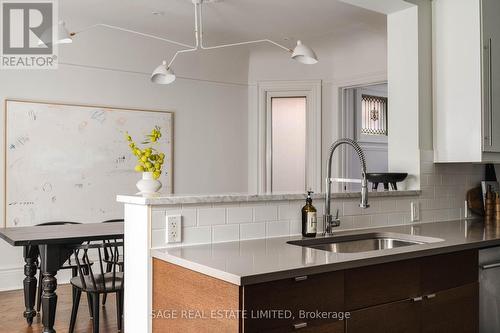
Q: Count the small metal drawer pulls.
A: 4